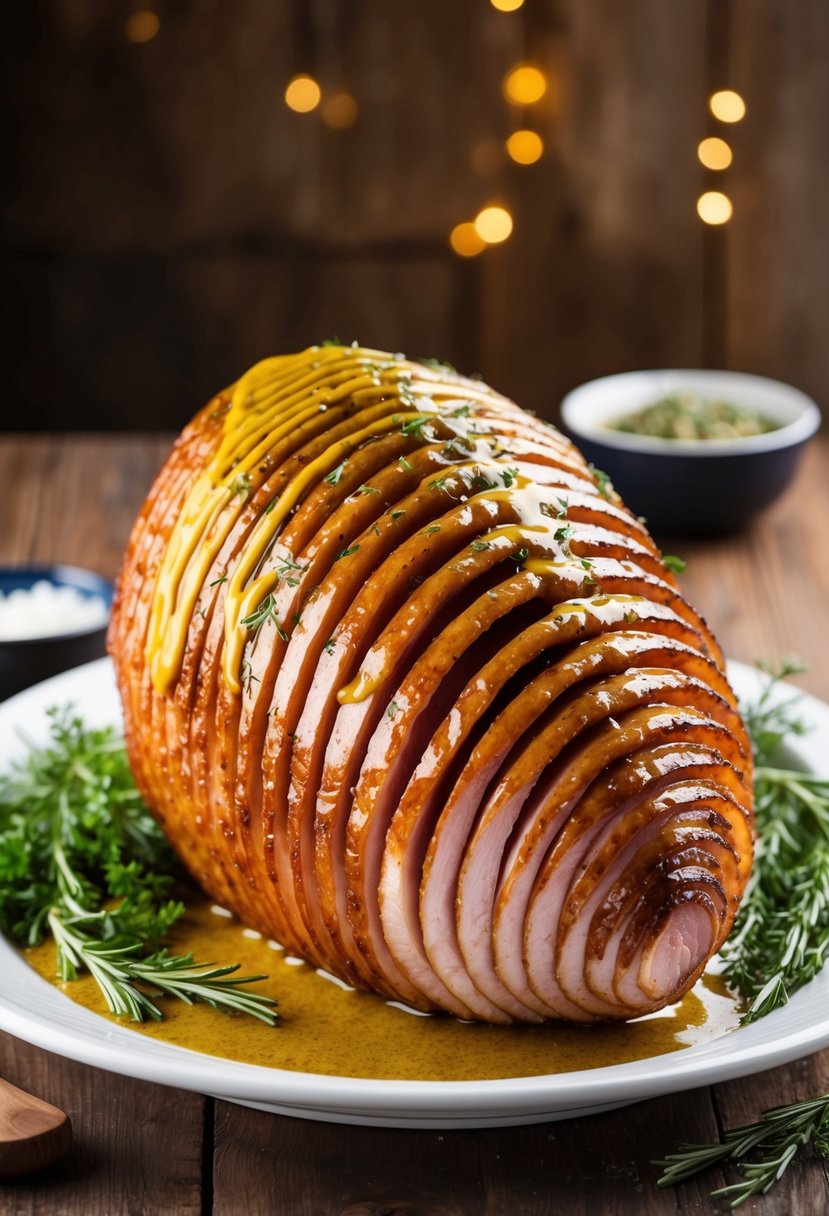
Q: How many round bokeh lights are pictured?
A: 11